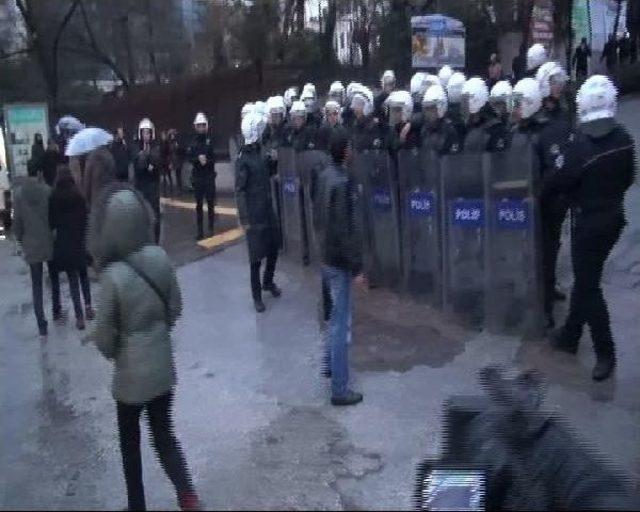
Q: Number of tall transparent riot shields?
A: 6